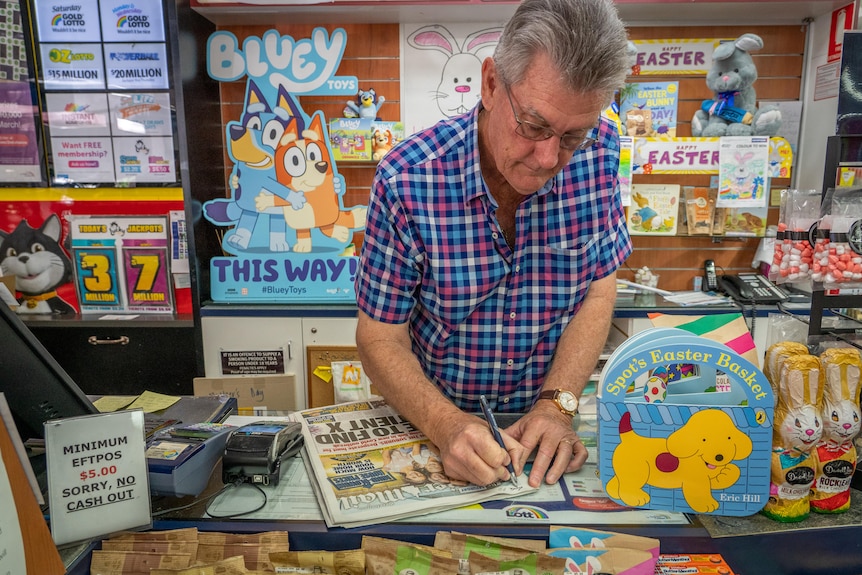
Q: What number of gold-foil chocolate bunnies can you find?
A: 3